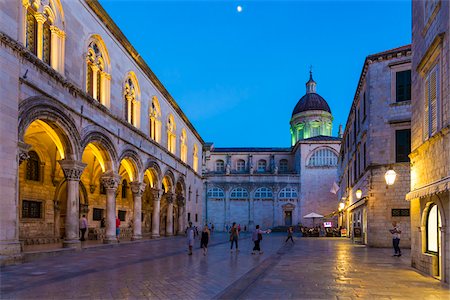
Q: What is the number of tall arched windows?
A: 7